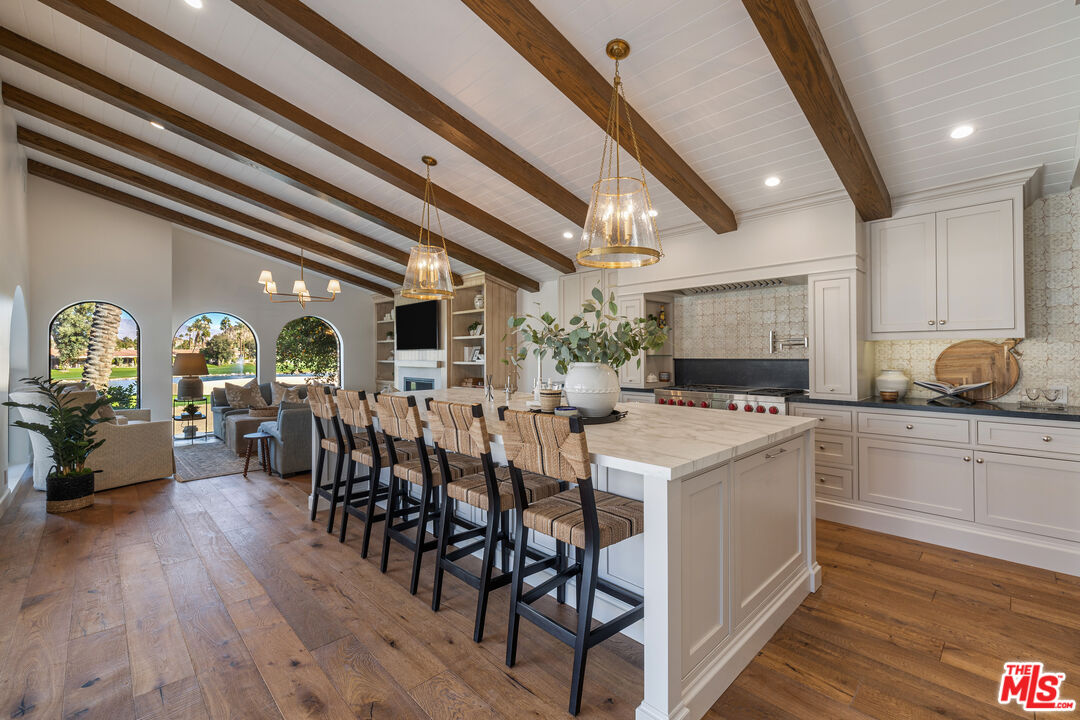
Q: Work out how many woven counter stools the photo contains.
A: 5